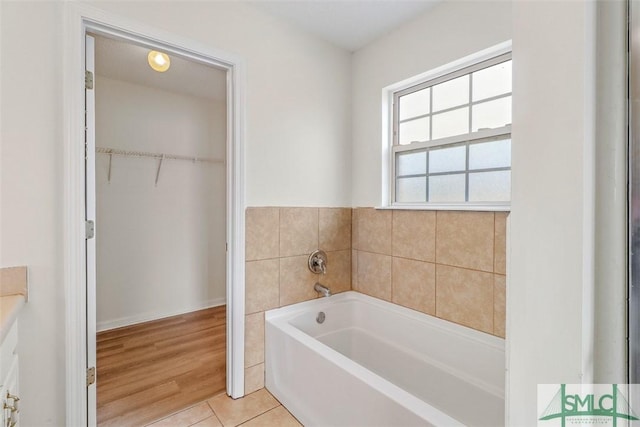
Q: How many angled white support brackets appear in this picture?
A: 2